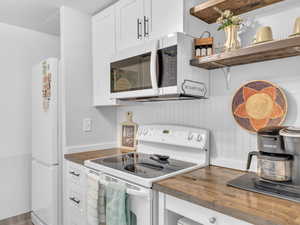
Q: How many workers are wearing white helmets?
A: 0